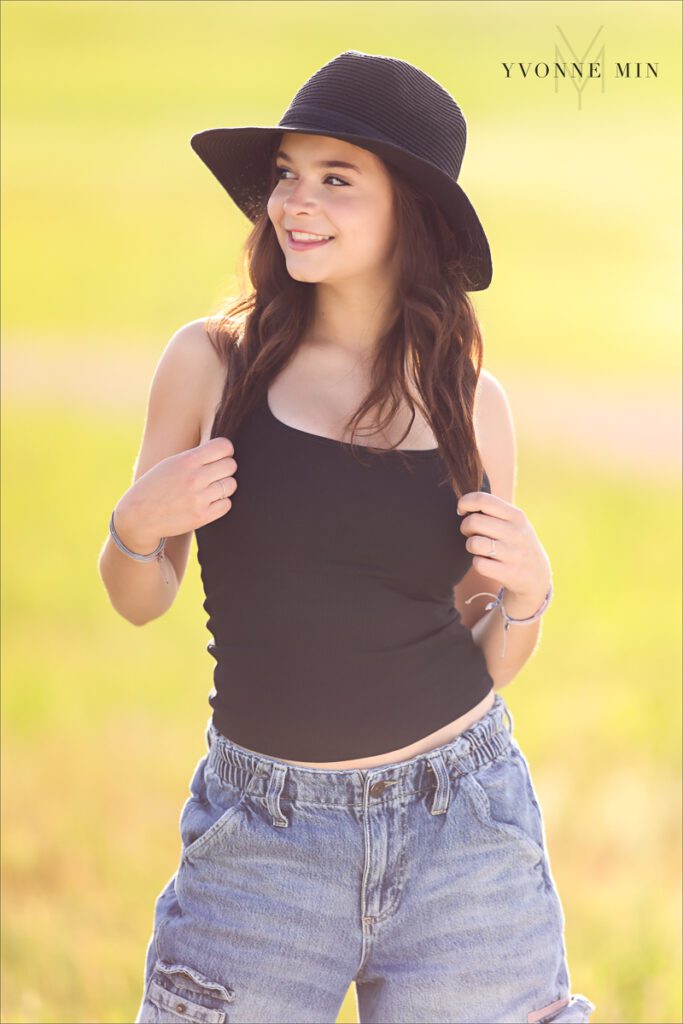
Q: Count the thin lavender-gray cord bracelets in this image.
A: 2